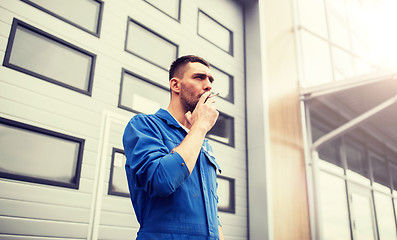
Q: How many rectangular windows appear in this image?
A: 11